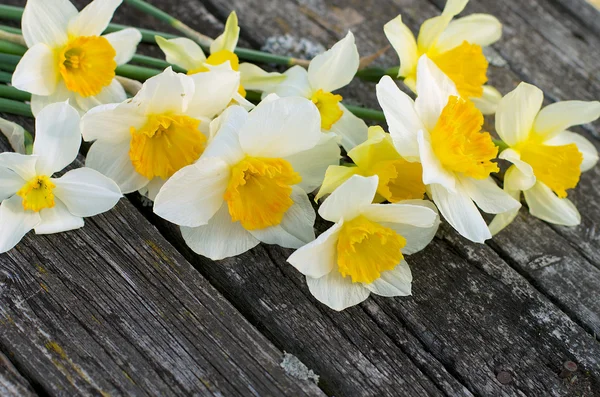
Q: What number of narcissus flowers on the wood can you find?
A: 11